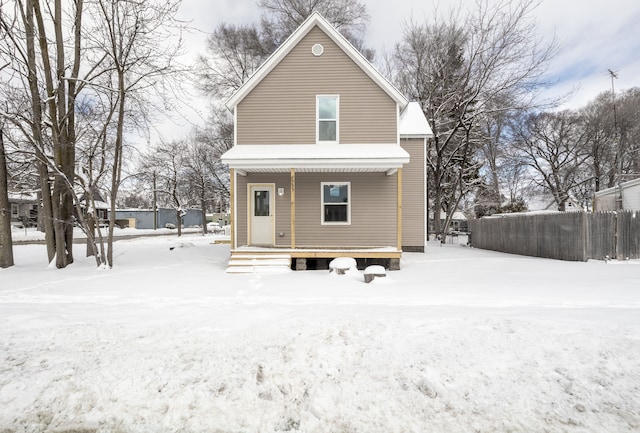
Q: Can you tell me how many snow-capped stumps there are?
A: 2